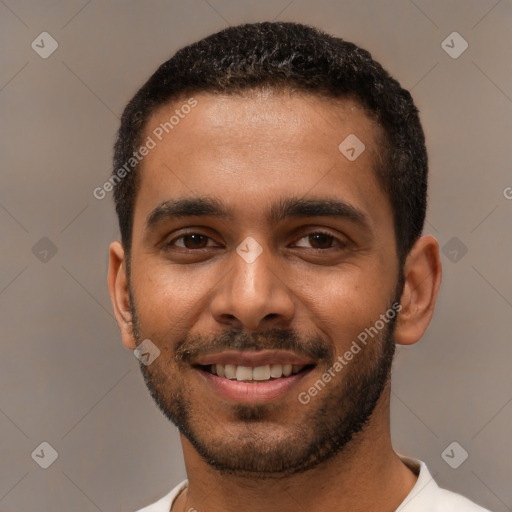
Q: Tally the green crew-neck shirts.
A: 0